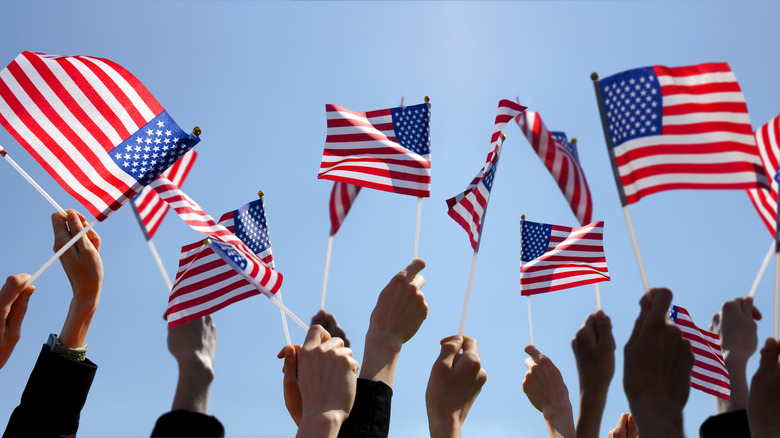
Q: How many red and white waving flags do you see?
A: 12